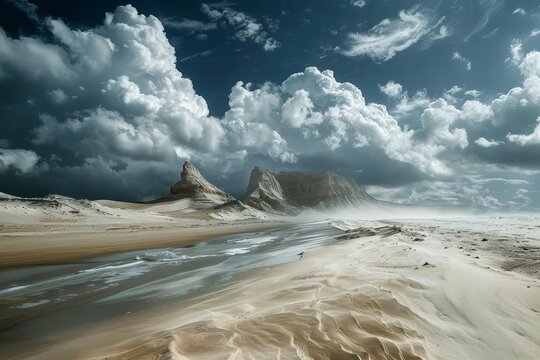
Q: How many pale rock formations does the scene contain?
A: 2